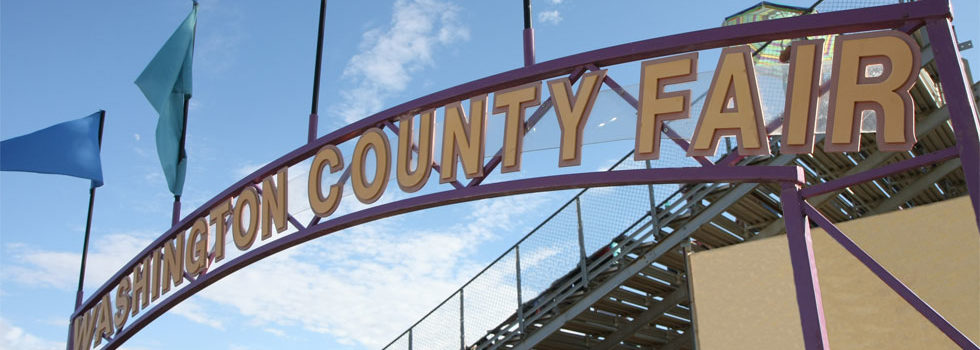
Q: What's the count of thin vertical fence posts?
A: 5